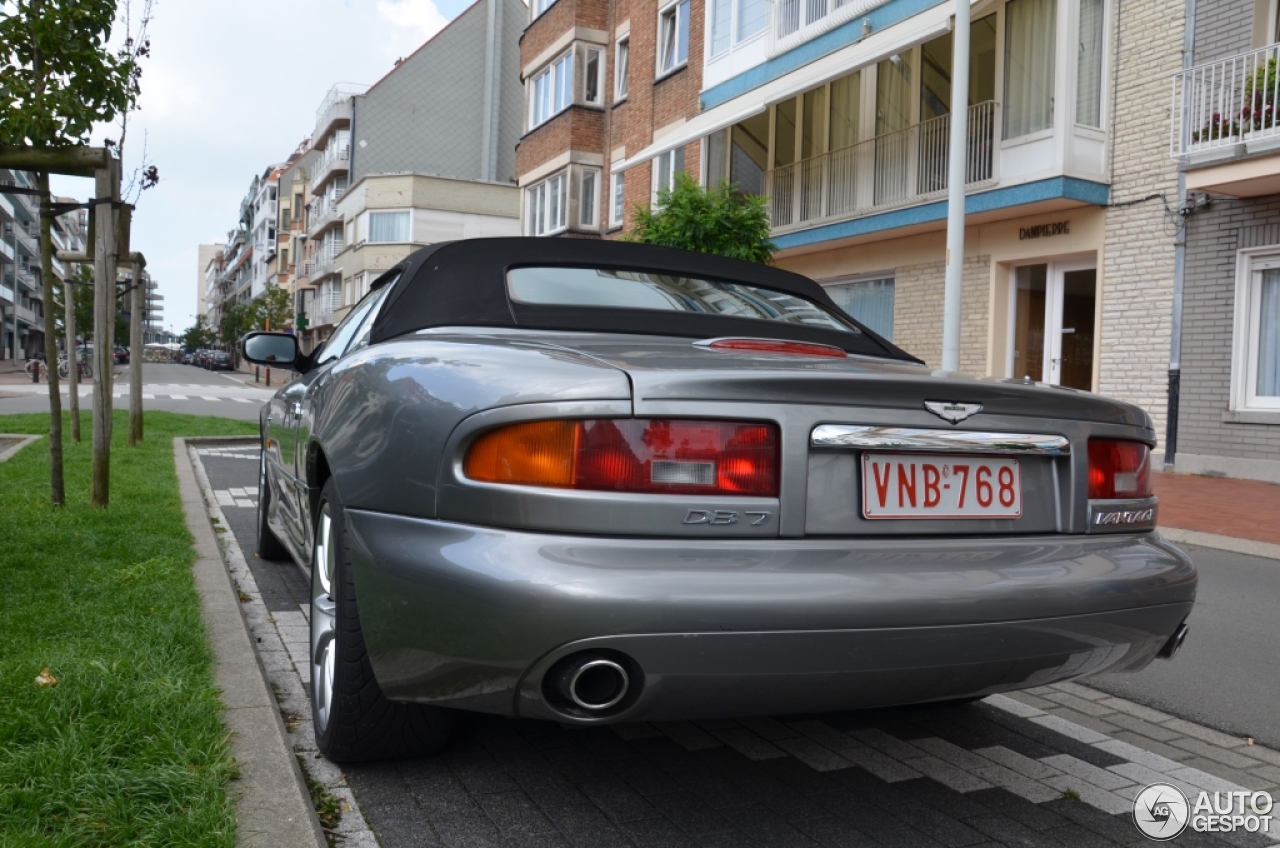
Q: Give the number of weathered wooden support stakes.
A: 3